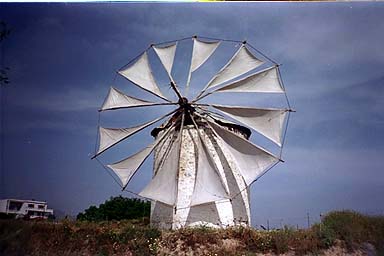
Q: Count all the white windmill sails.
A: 12